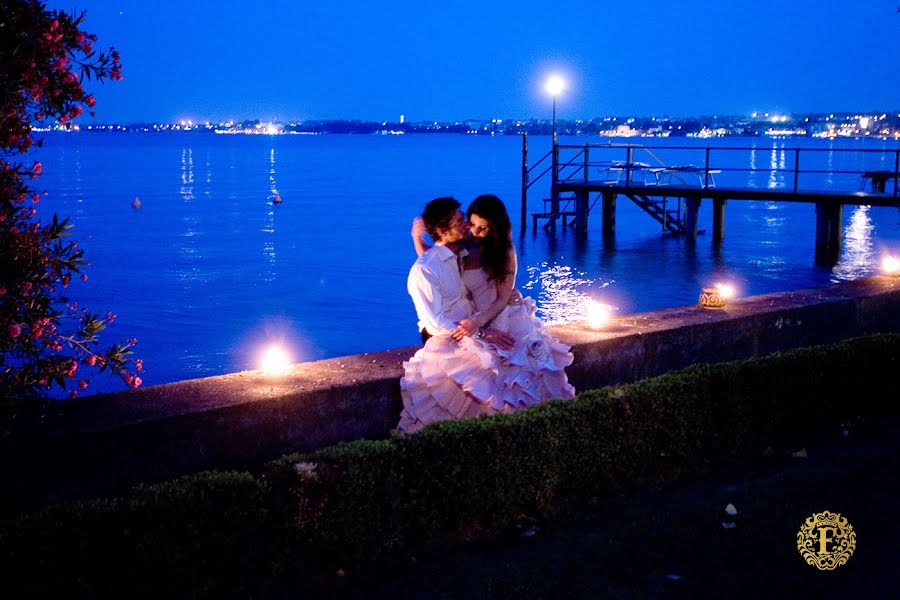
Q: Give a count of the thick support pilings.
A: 5